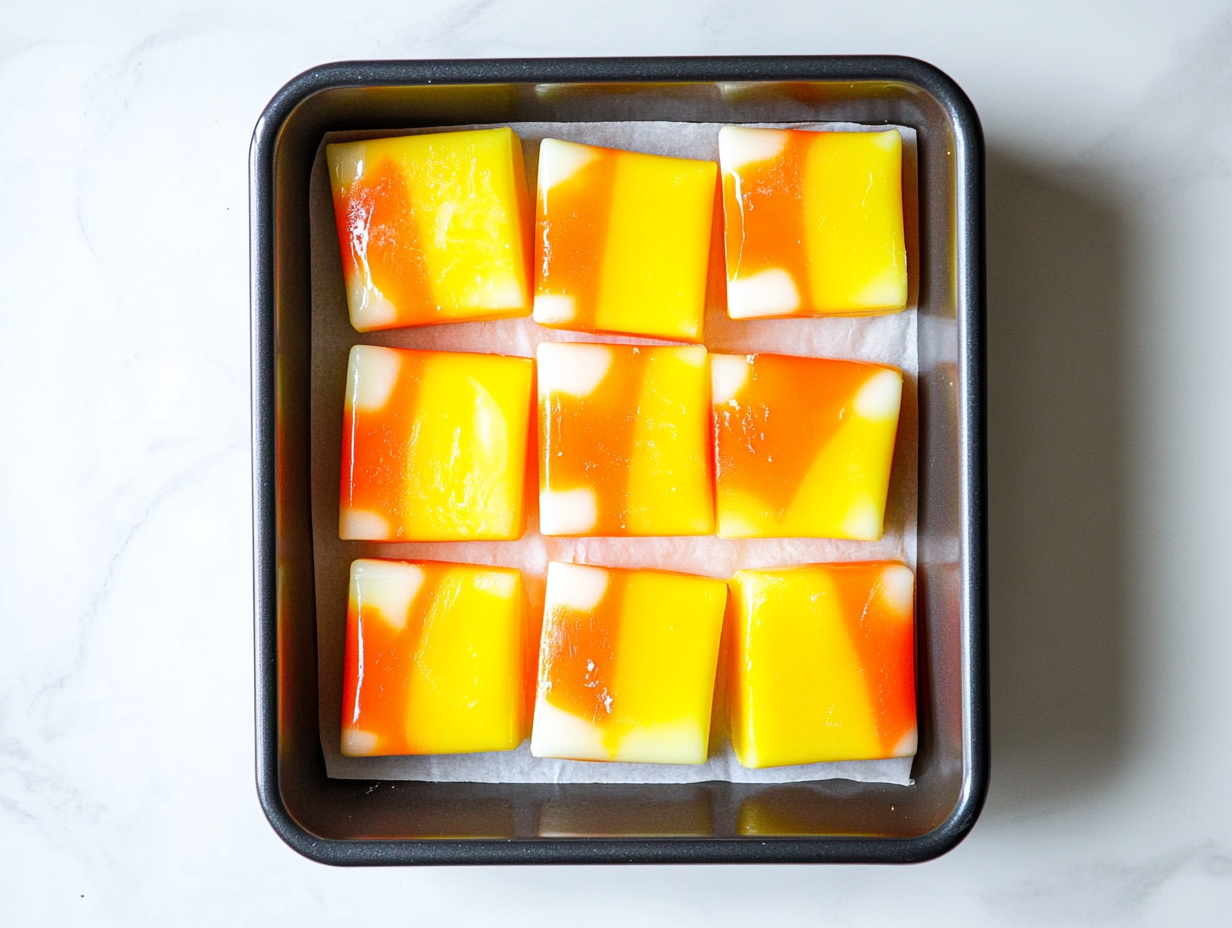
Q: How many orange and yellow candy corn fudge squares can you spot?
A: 9